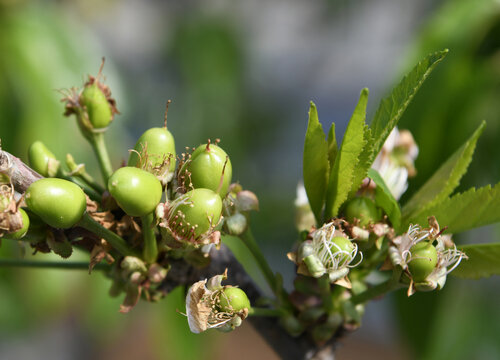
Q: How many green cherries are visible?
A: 12